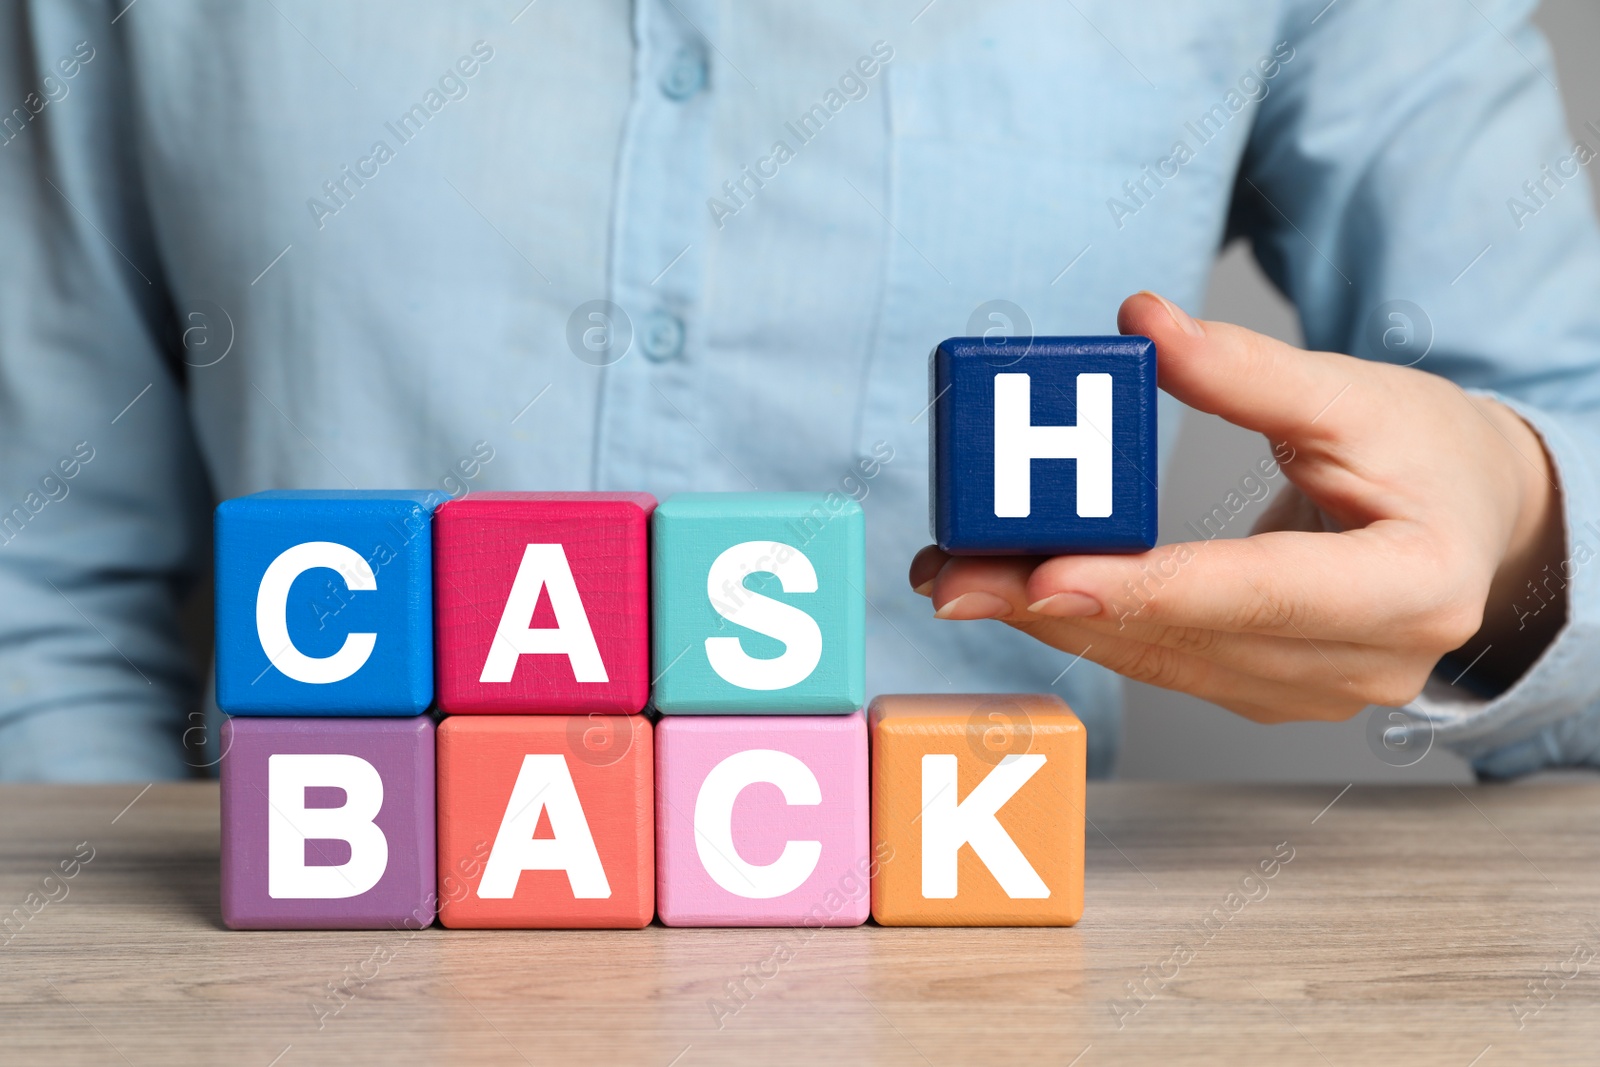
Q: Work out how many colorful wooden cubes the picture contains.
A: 8